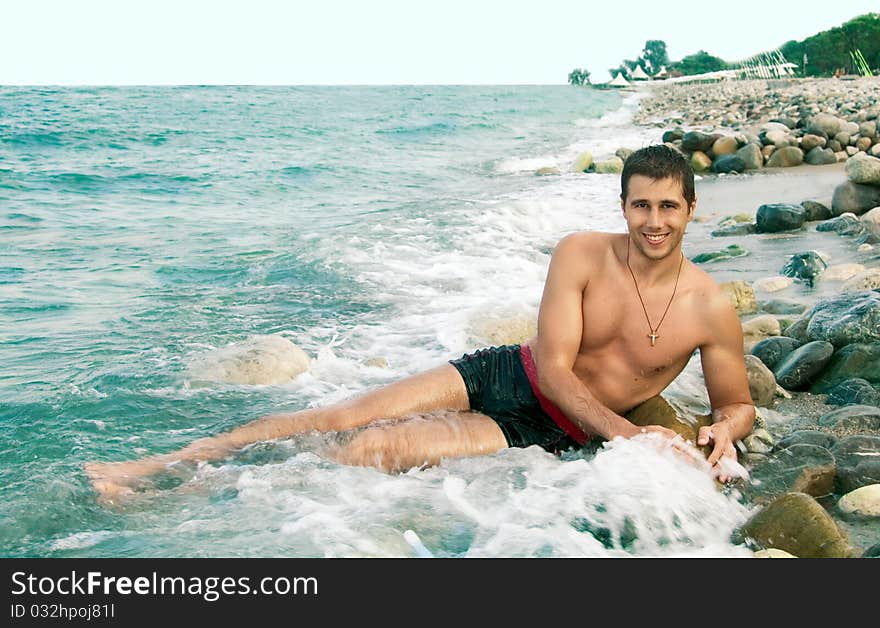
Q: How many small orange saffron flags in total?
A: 0